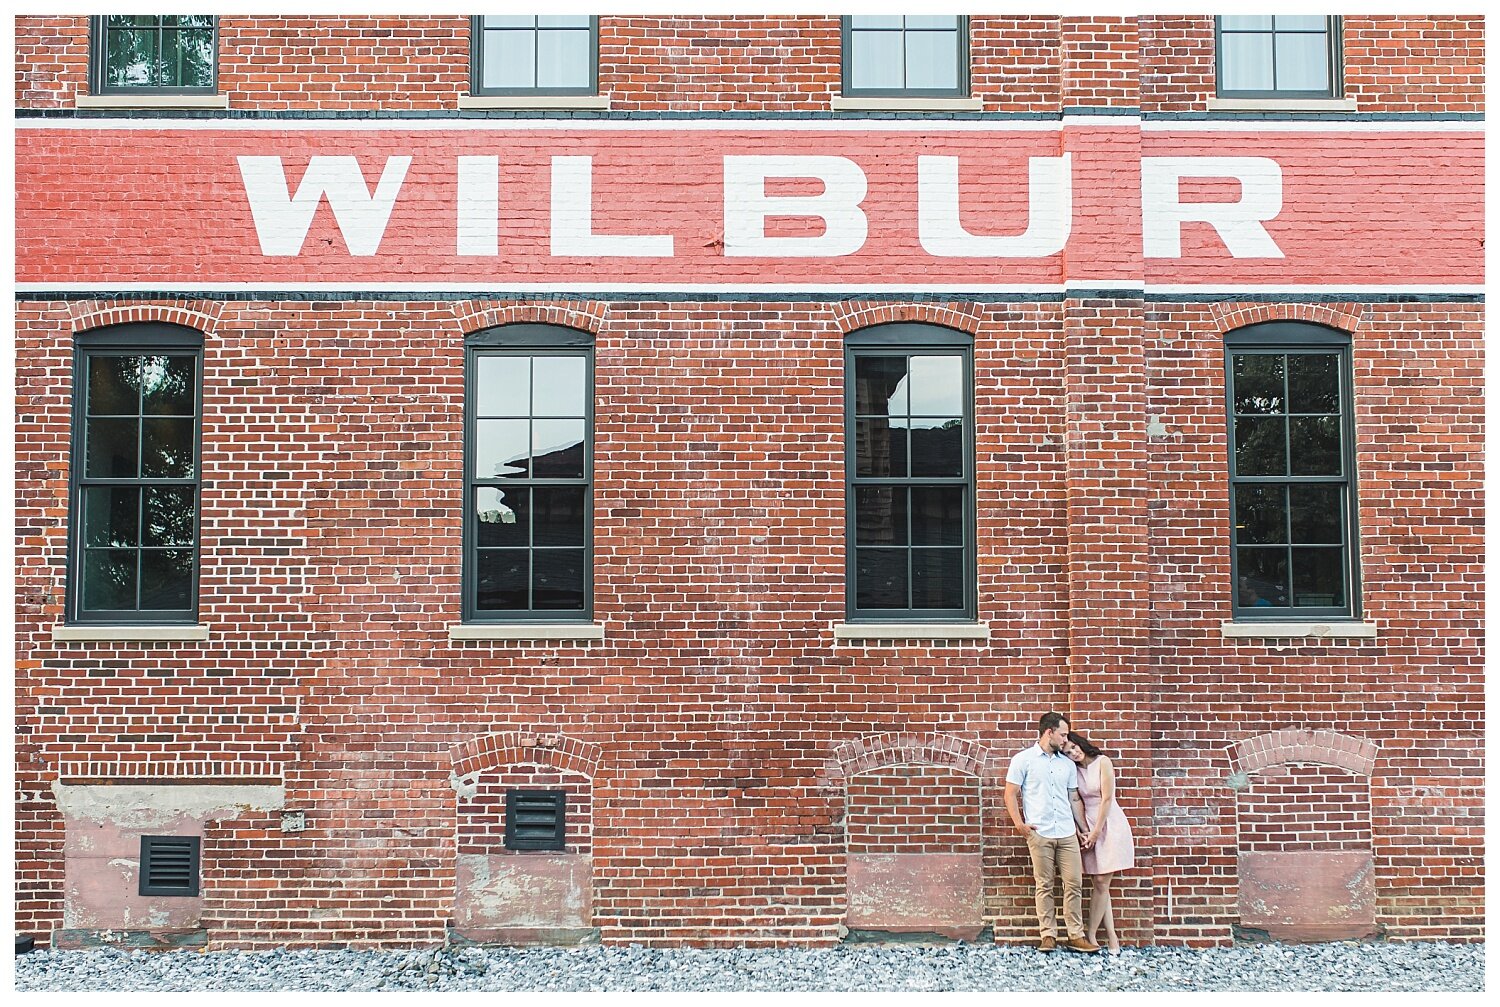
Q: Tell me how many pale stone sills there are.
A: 8